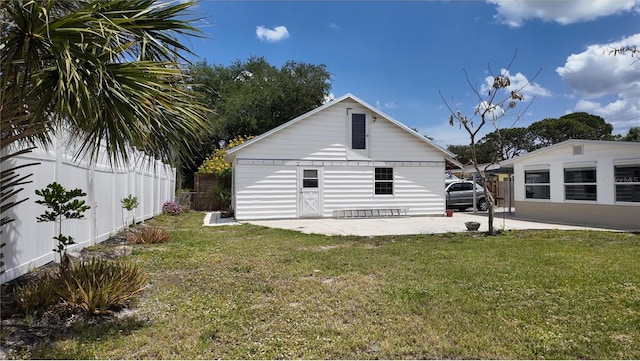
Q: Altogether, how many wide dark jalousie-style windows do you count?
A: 3